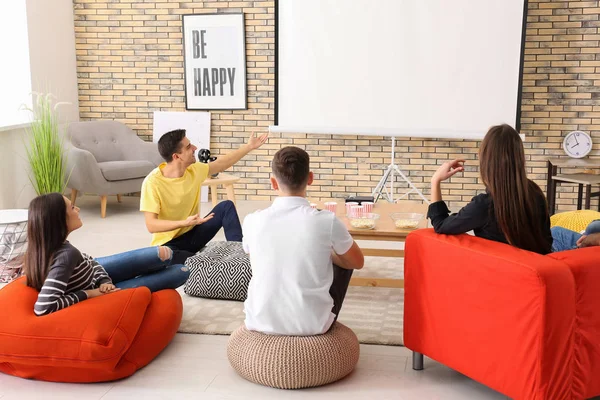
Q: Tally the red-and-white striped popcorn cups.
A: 5